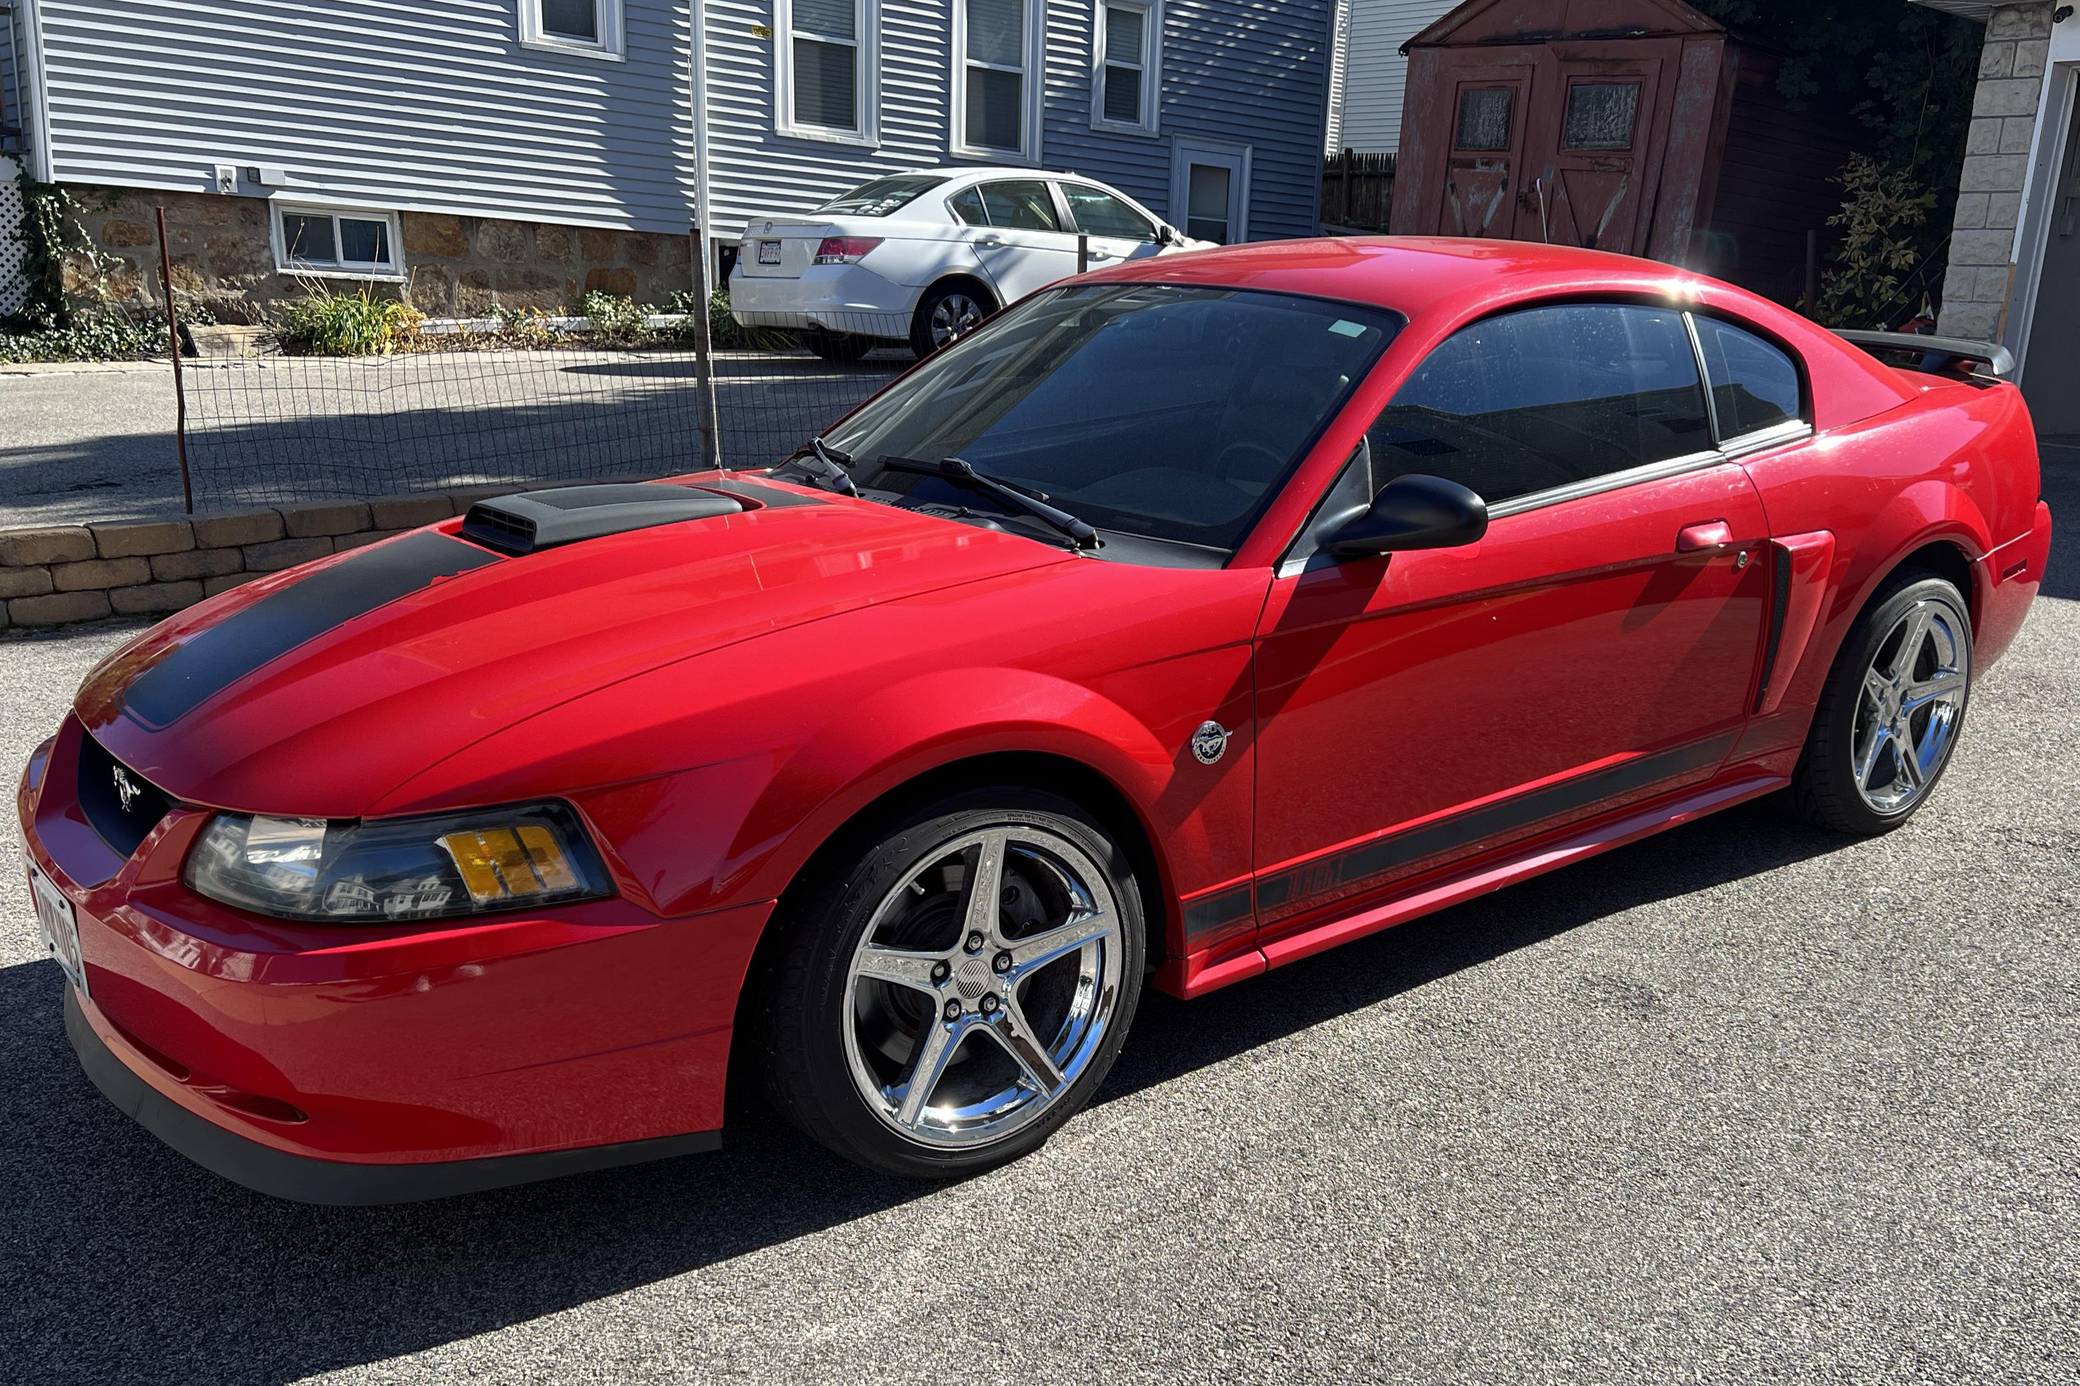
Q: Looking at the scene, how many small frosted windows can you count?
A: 2